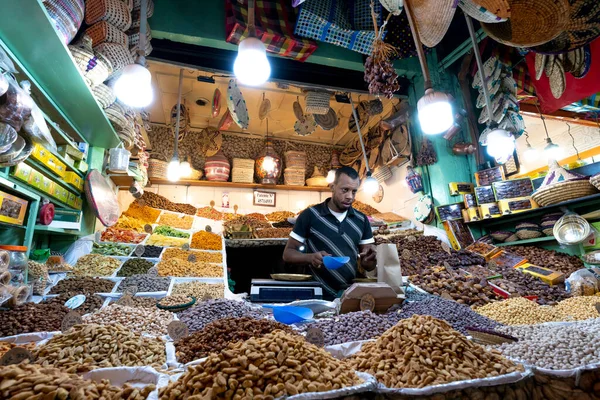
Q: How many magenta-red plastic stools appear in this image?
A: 0